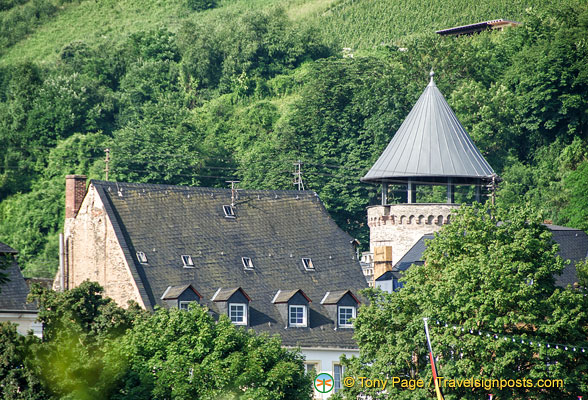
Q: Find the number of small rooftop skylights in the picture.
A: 5